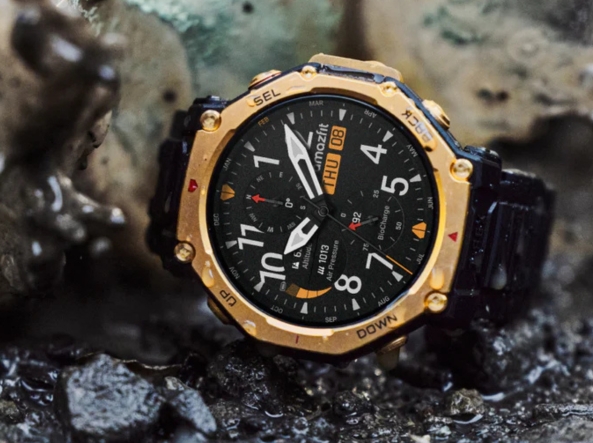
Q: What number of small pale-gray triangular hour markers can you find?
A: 10